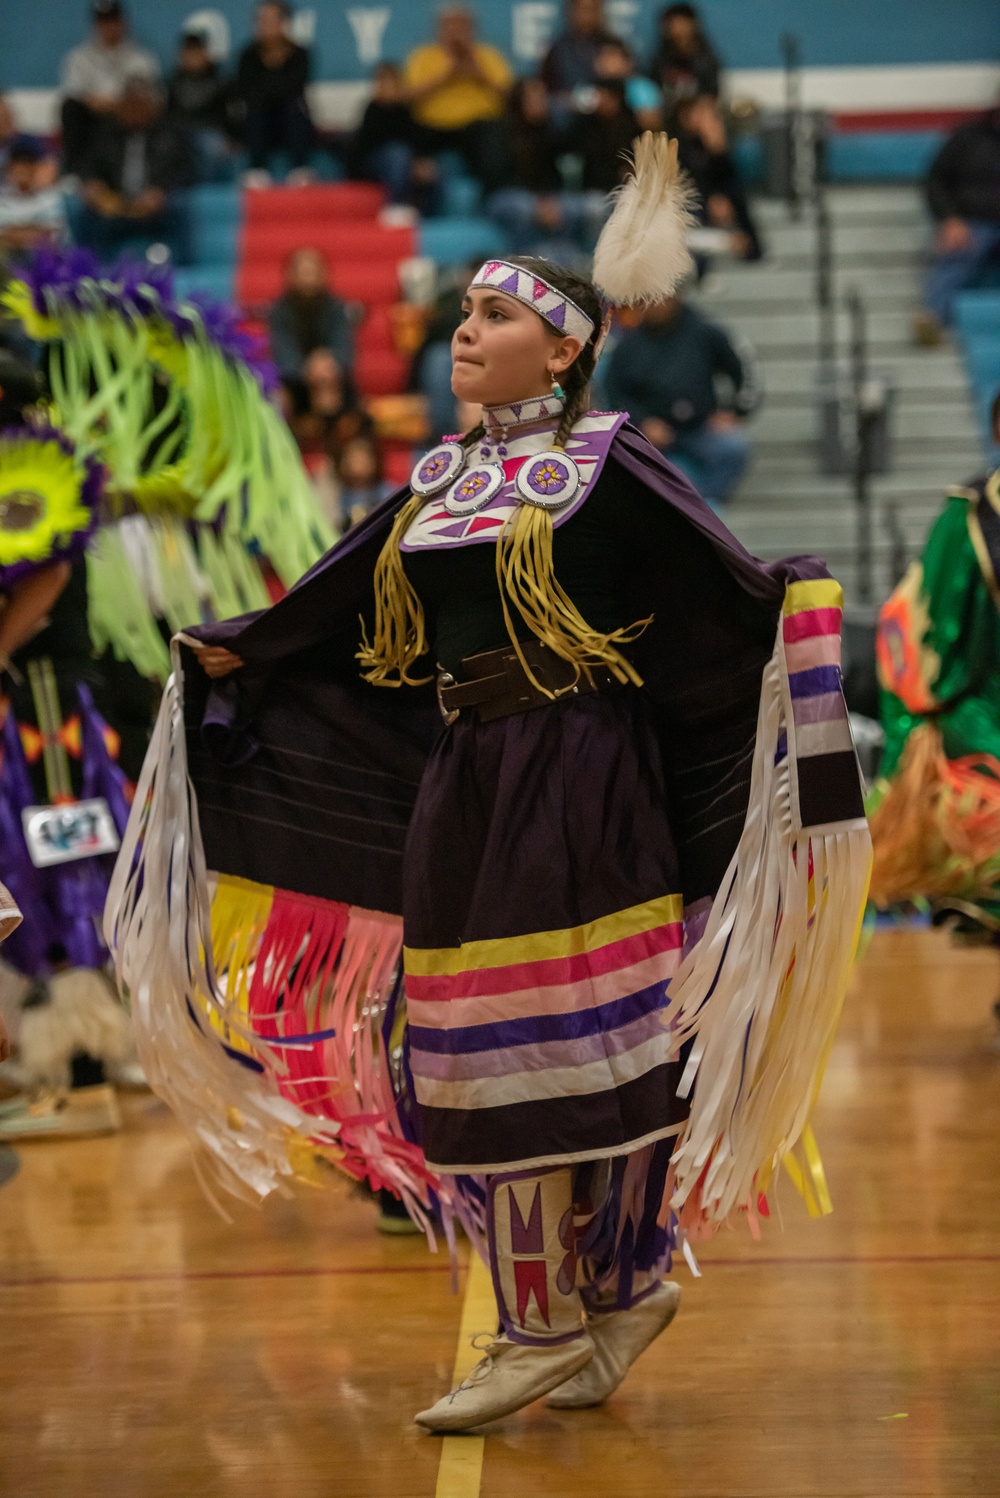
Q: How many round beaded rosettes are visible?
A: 3